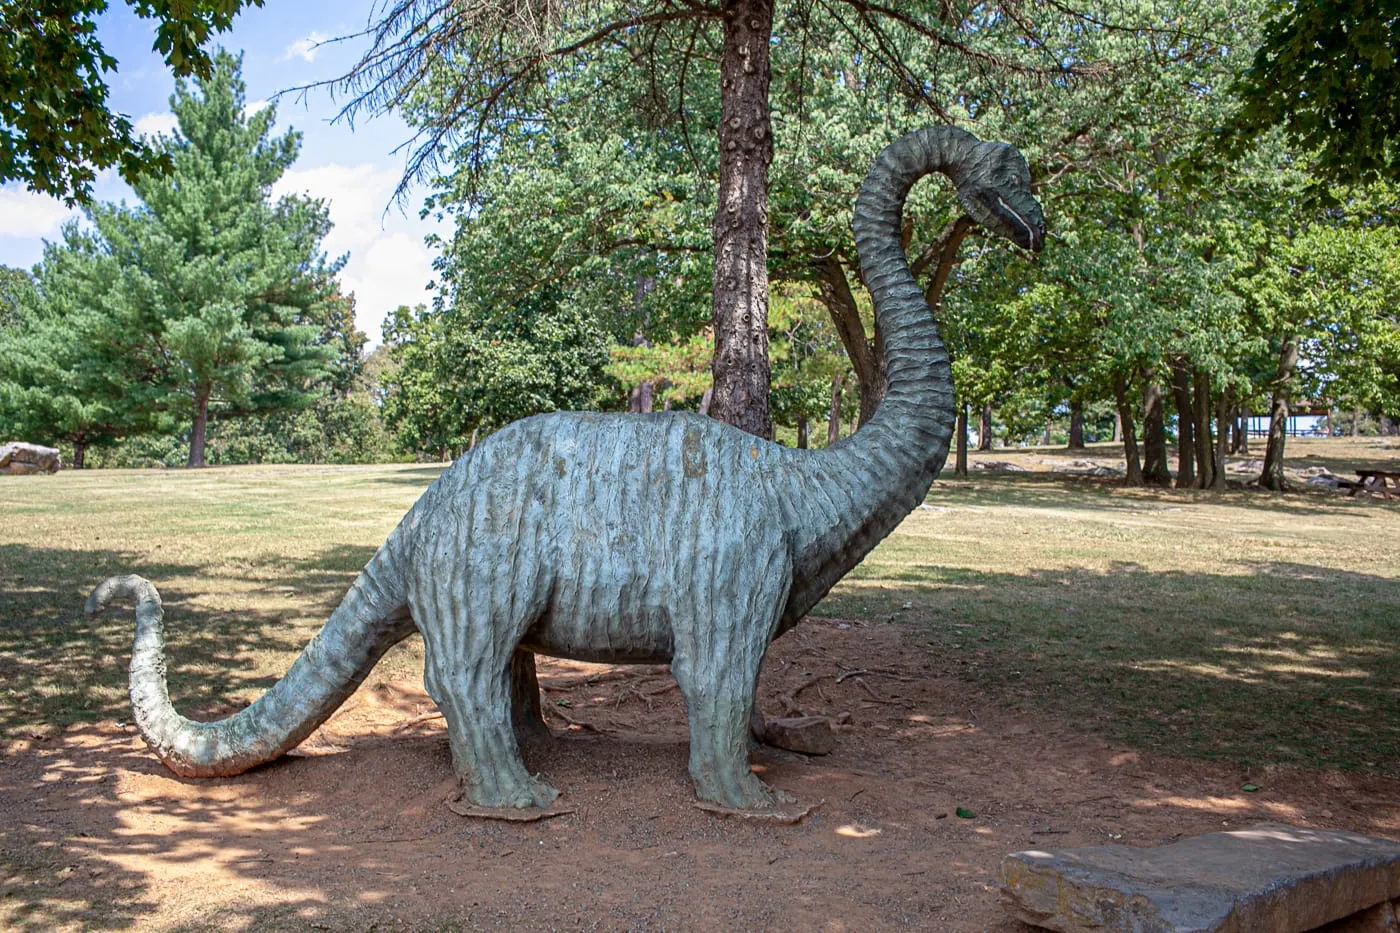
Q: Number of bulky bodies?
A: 1